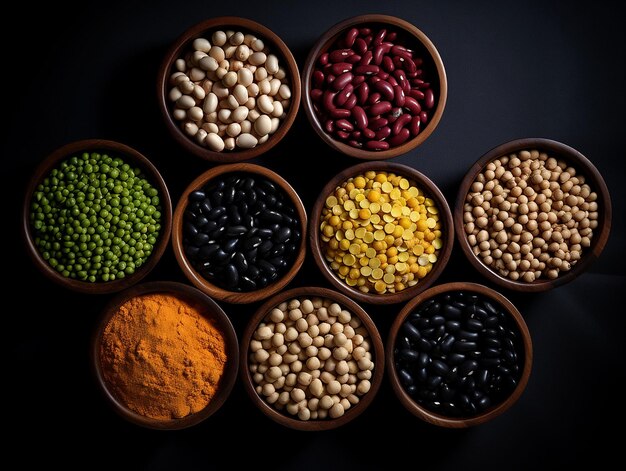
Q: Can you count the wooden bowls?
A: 9